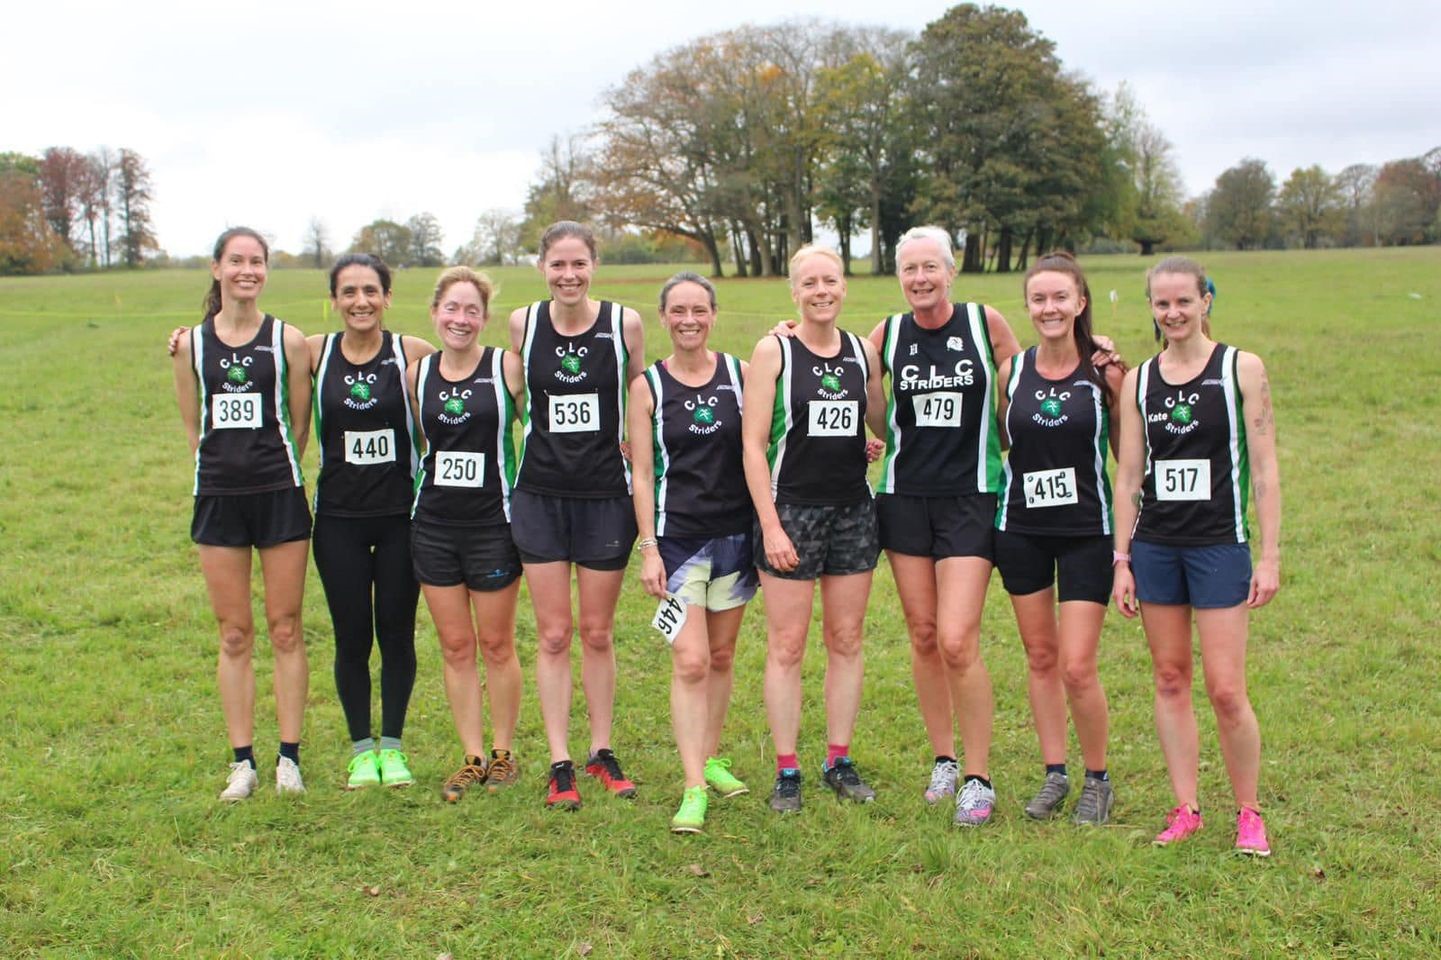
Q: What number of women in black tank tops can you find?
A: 9